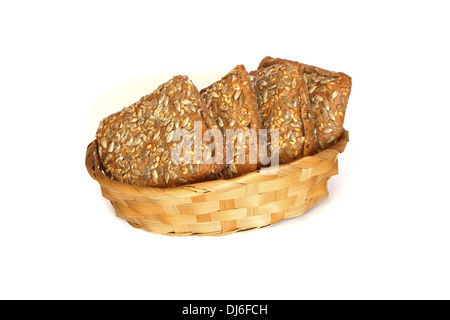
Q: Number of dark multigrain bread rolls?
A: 4